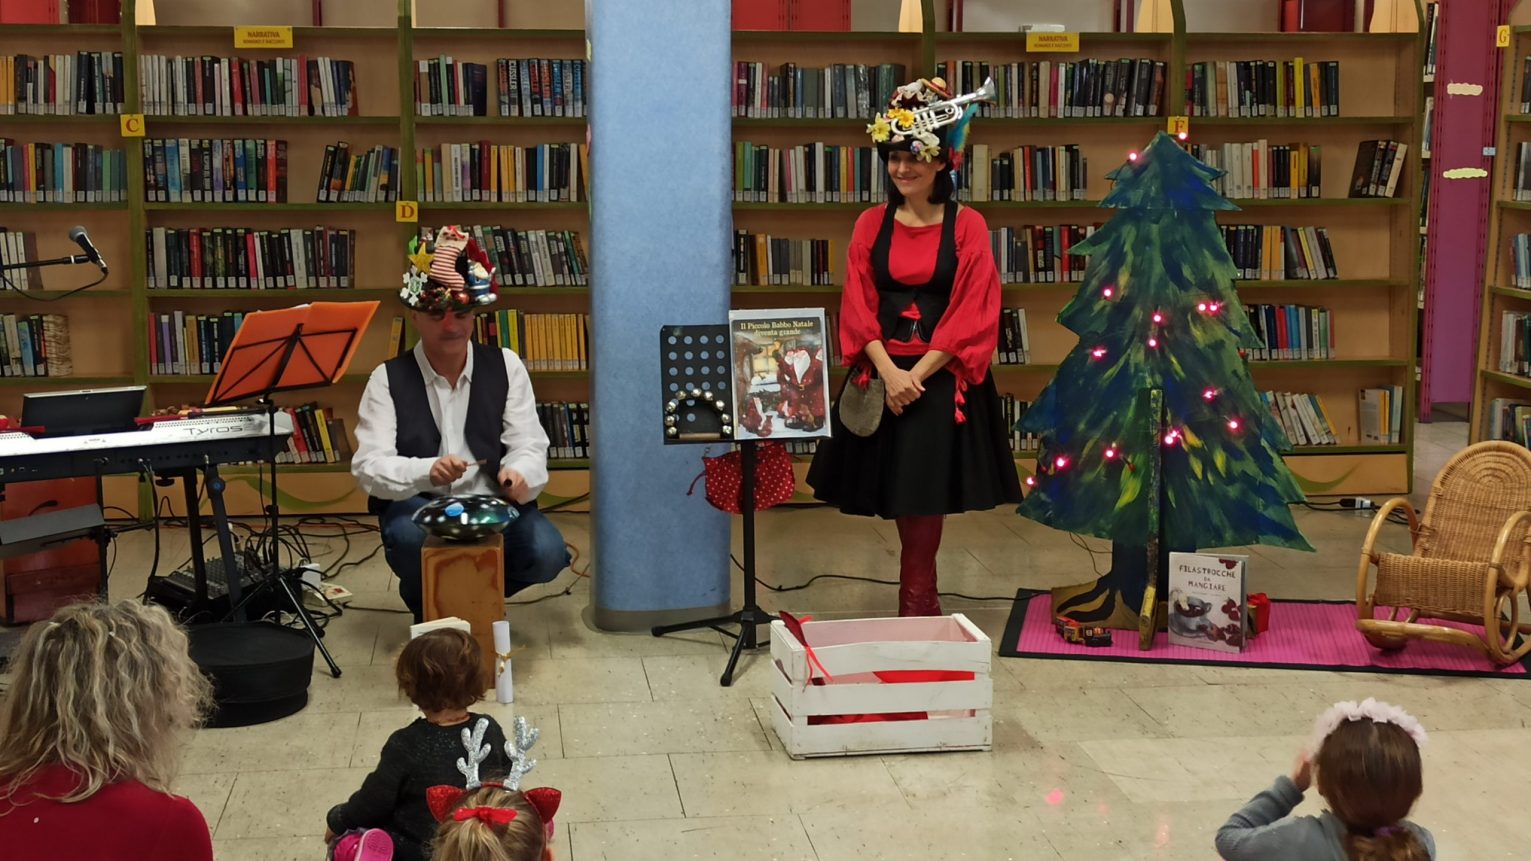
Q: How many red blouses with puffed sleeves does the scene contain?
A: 1